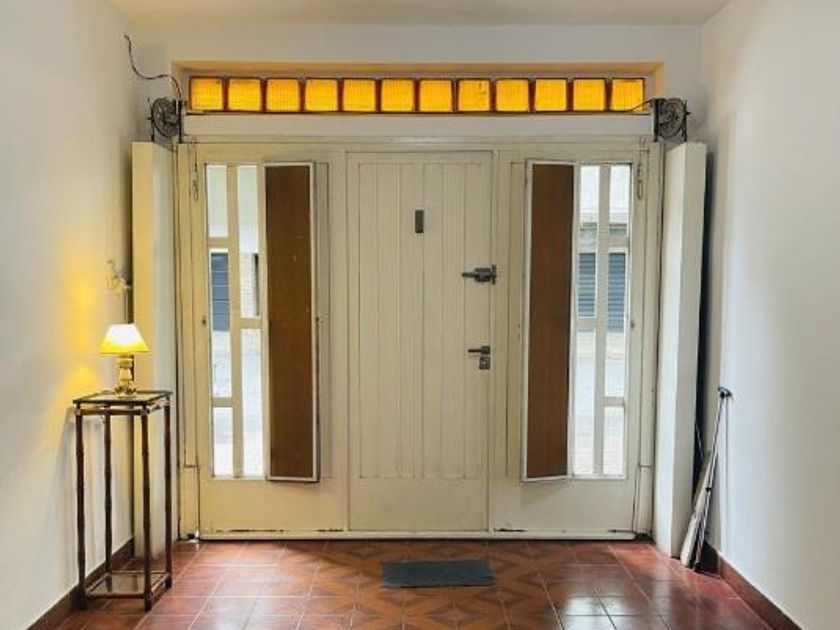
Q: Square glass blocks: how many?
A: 12